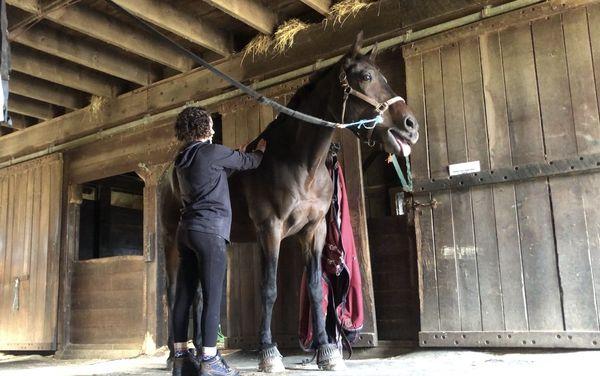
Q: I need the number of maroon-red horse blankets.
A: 1